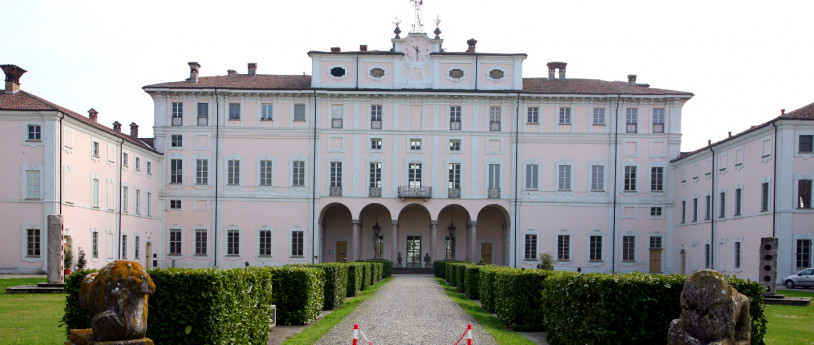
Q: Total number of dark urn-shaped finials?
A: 2